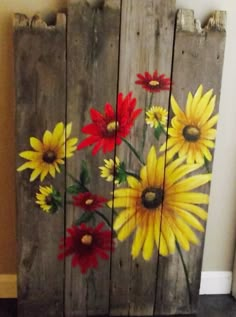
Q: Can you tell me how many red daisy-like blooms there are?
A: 4